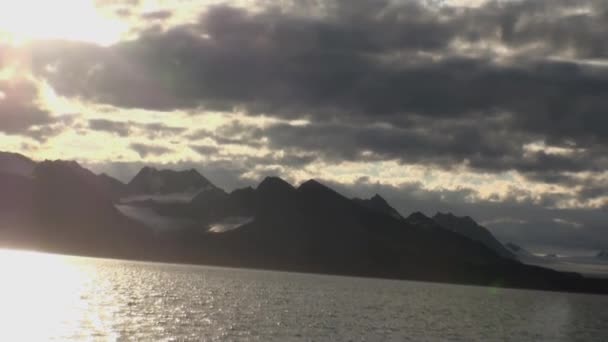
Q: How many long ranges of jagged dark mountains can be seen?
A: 1